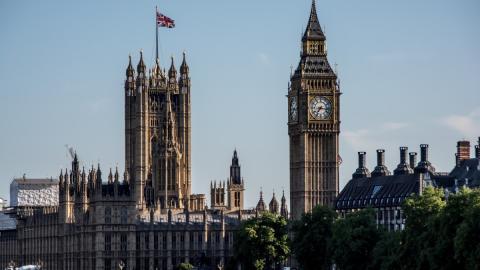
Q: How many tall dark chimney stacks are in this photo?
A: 5